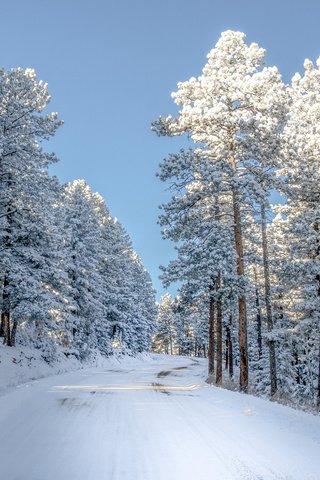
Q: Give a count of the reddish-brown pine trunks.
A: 3